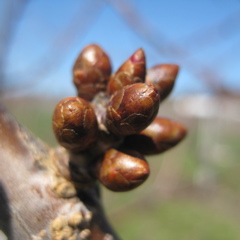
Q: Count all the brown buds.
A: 7